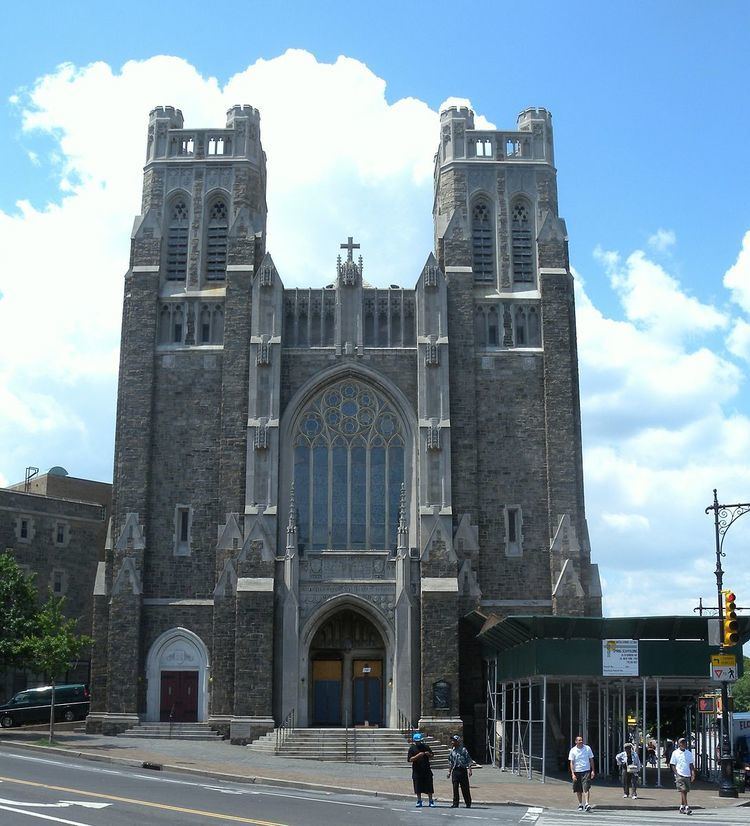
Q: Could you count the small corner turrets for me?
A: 4